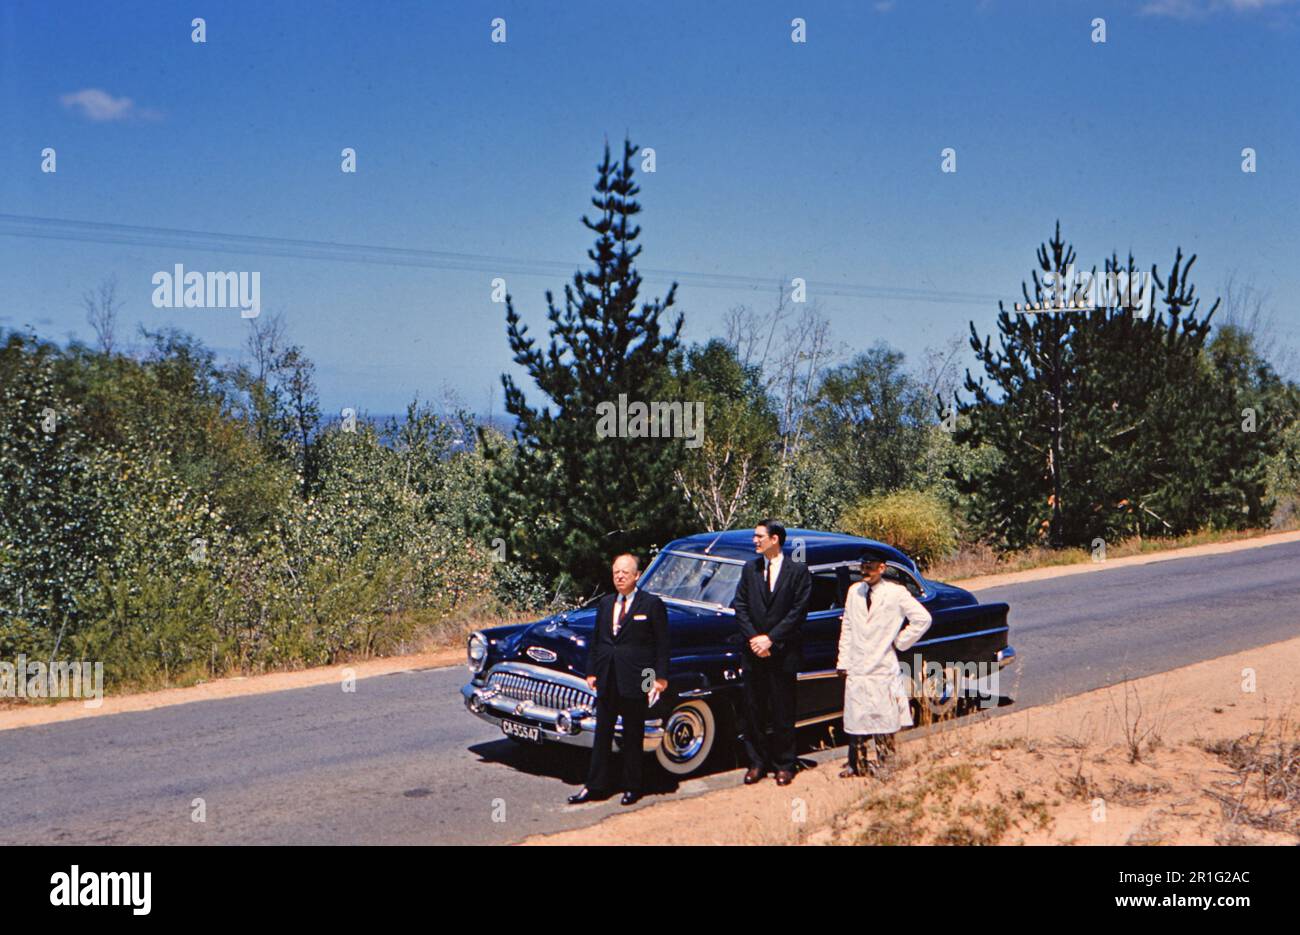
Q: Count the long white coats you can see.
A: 1